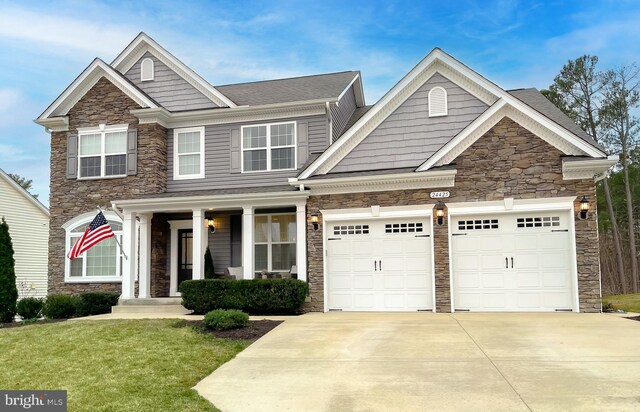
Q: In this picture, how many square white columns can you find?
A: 5